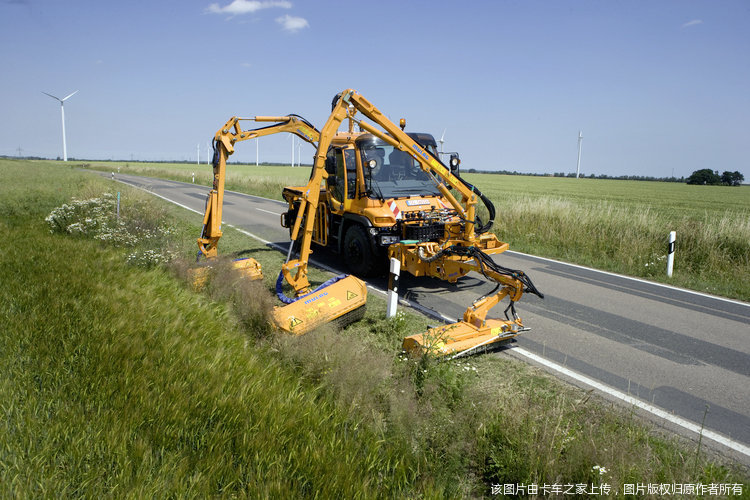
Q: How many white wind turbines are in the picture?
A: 8